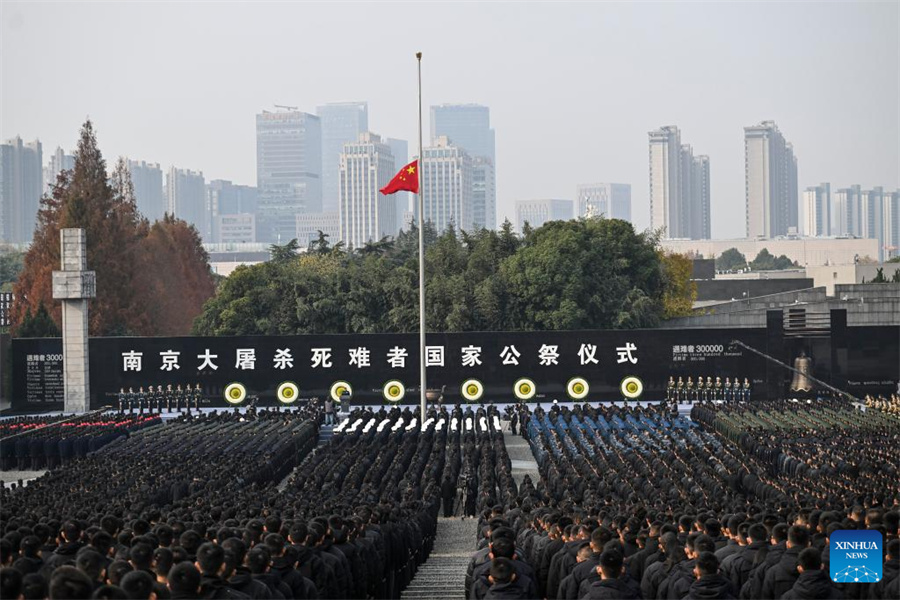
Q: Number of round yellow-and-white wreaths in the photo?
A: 8